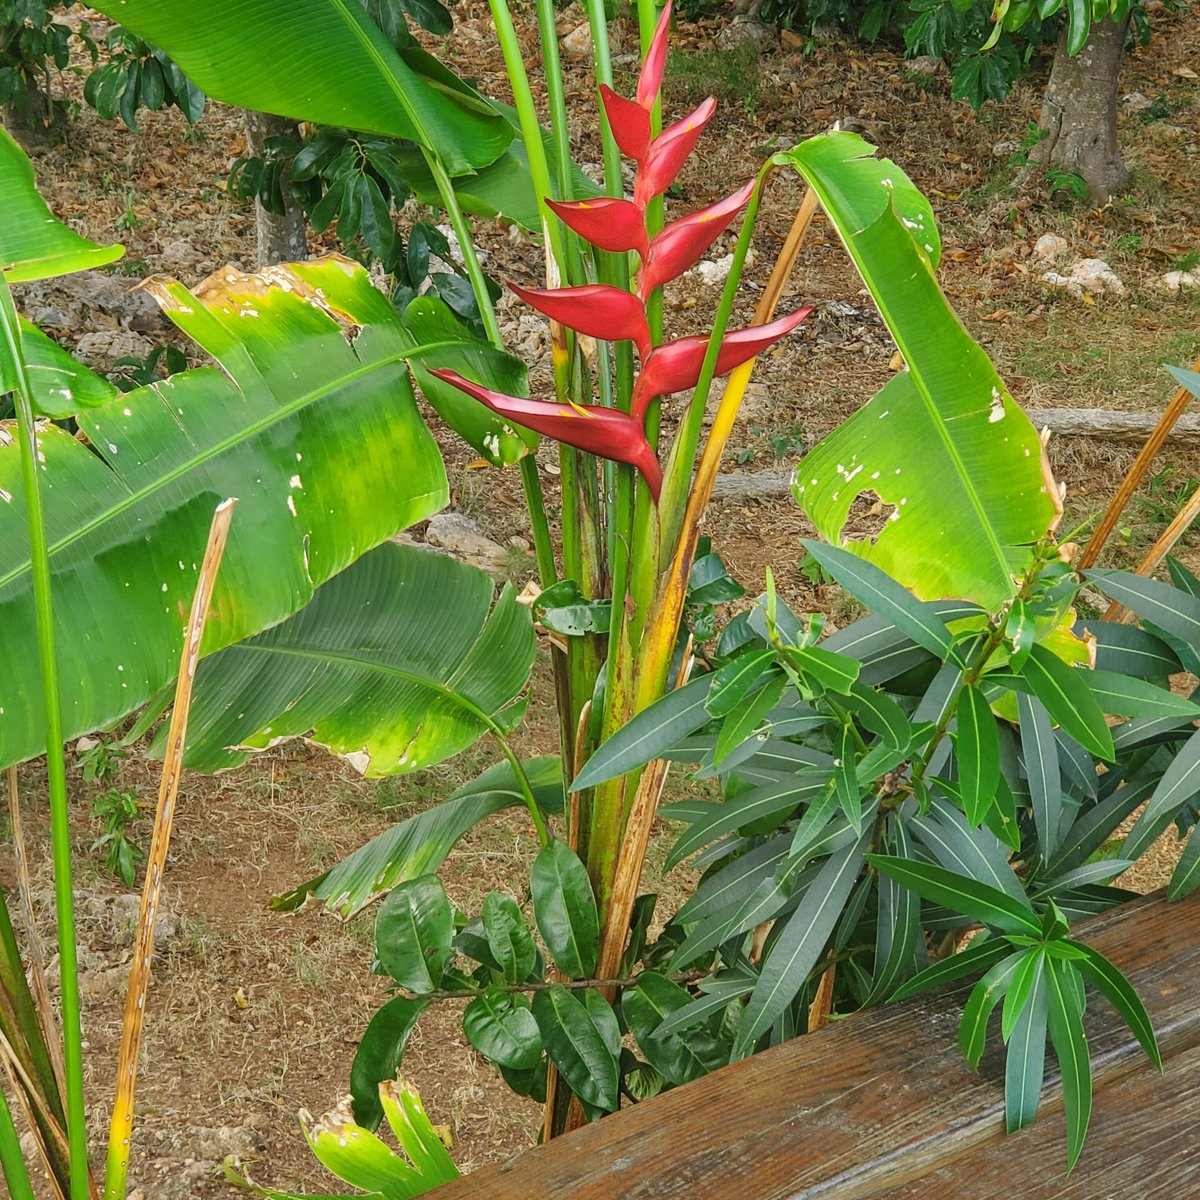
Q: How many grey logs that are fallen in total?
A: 2